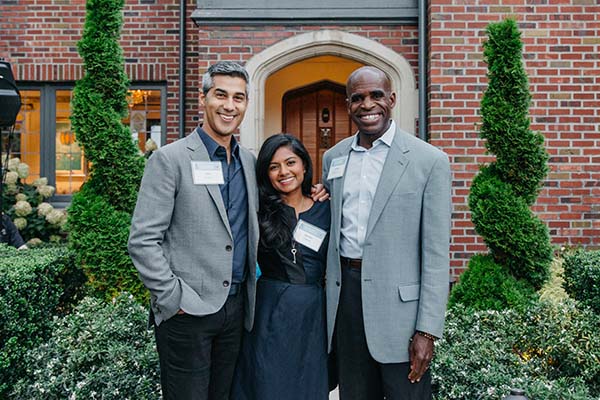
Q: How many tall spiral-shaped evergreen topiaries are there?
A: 2